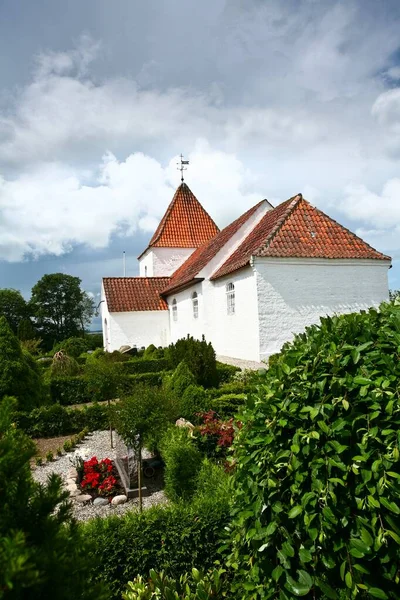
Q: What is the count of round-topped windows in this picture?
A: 3